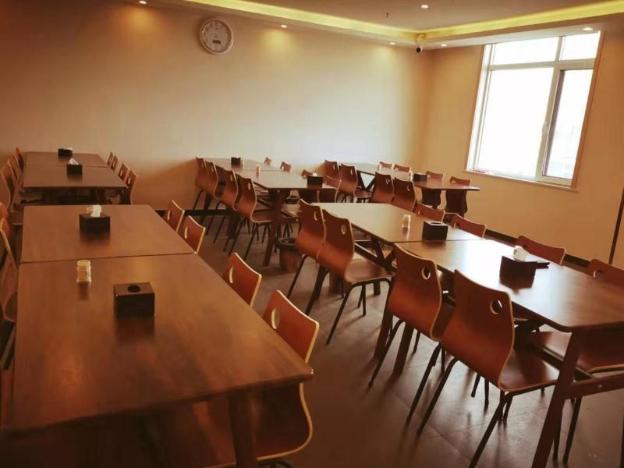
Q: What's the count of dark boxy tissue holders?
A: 9